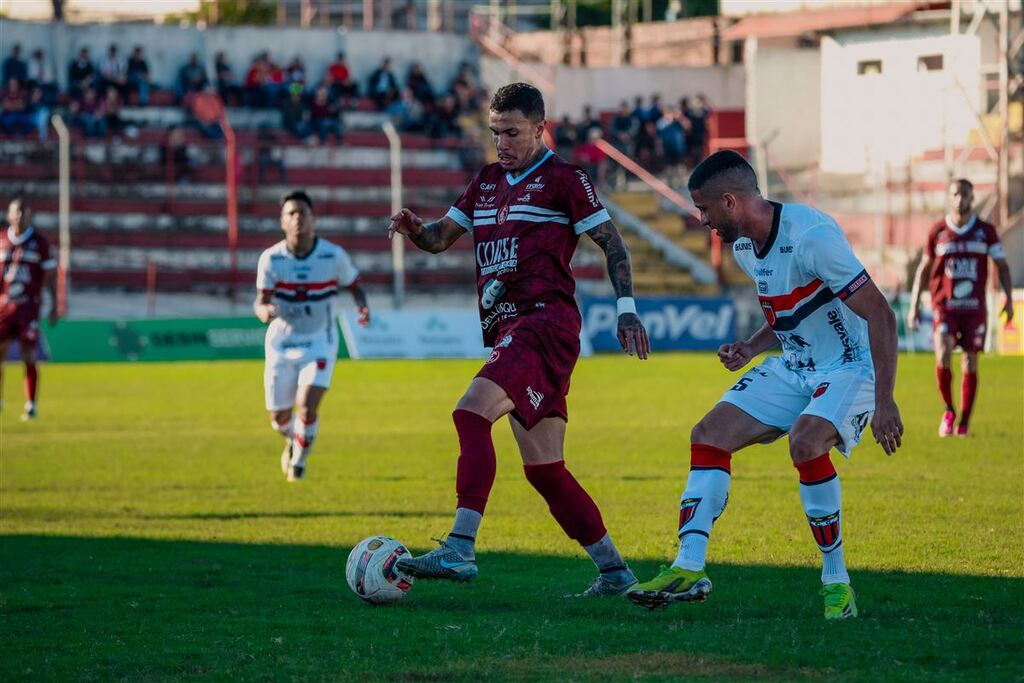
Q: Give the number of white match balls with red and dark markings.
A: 1